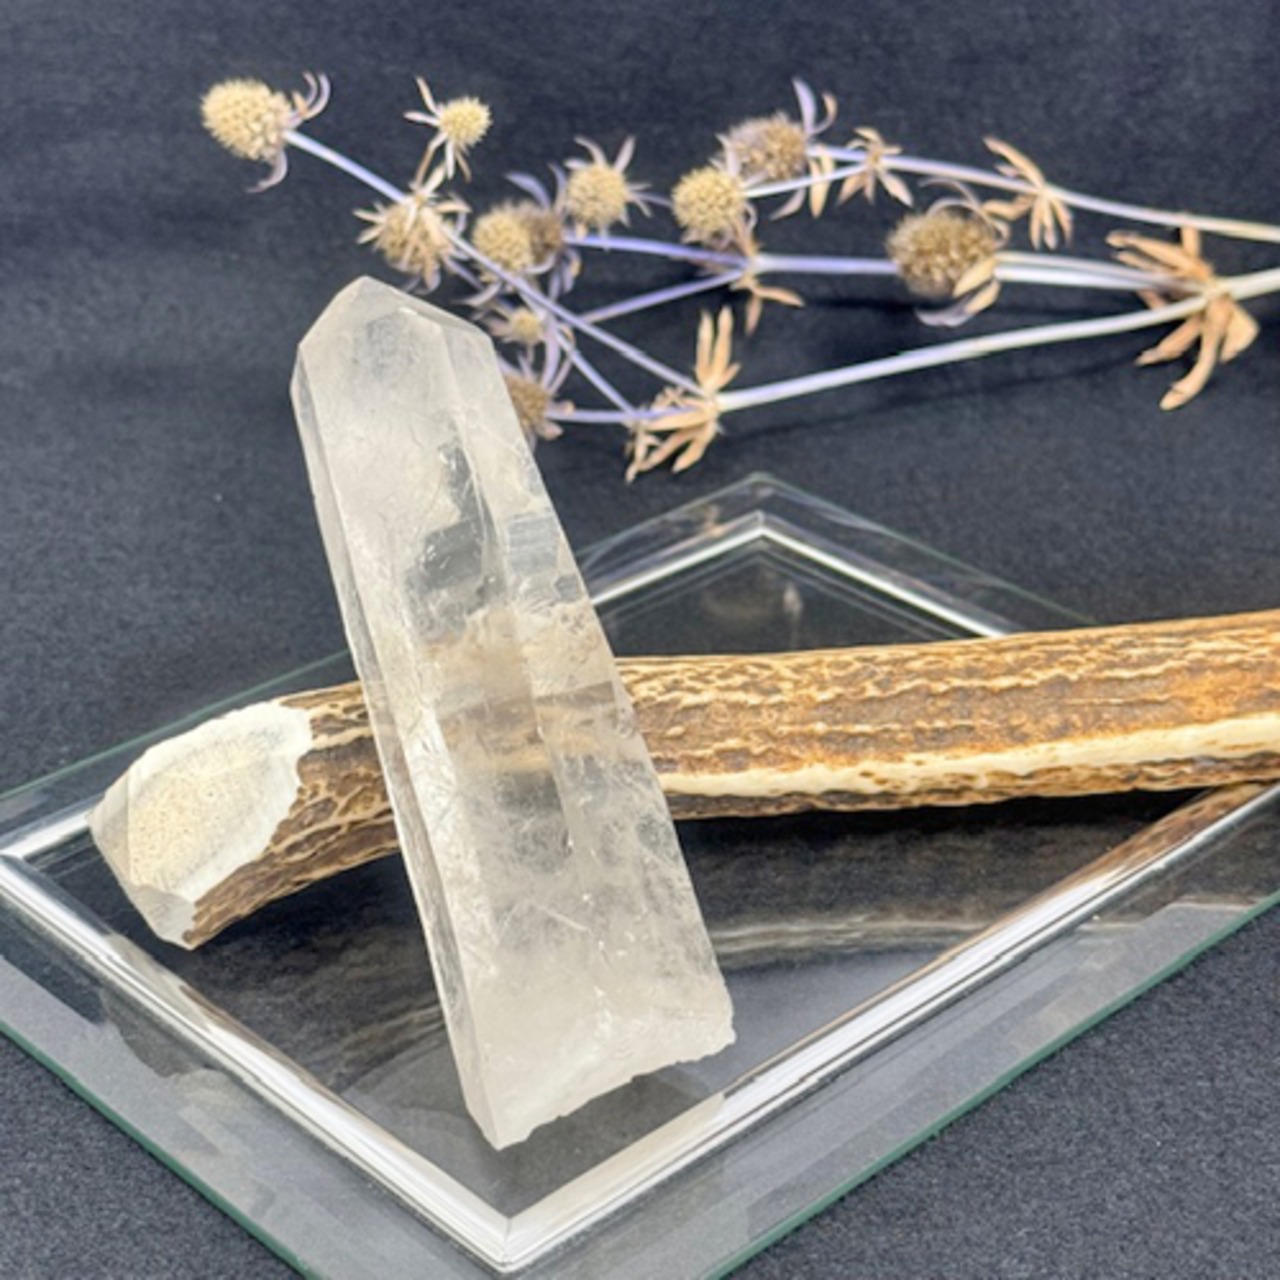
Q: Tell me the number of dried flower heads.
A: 11